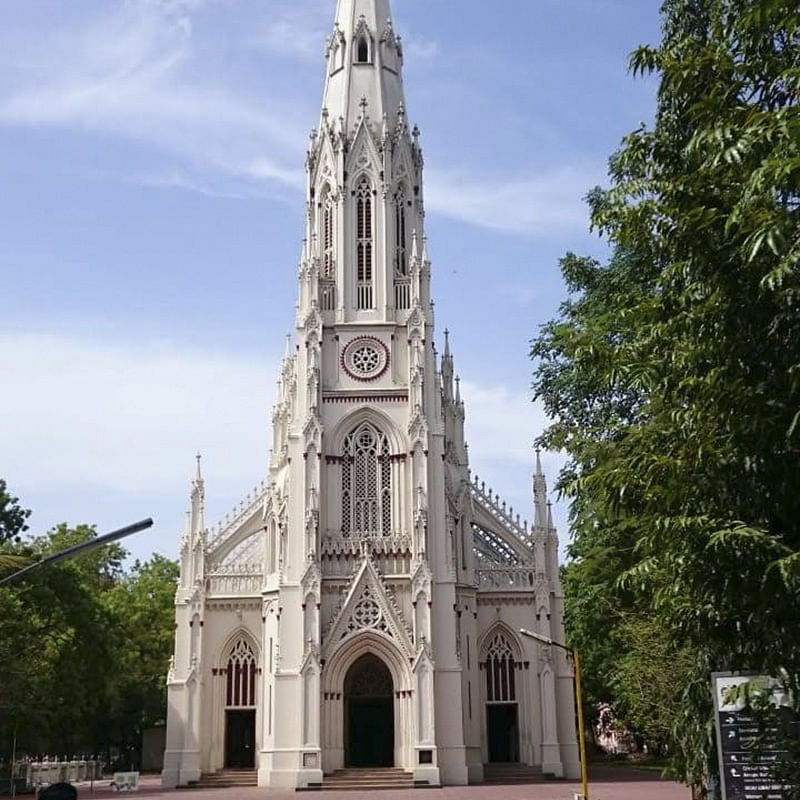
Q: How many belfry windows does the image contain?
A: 3